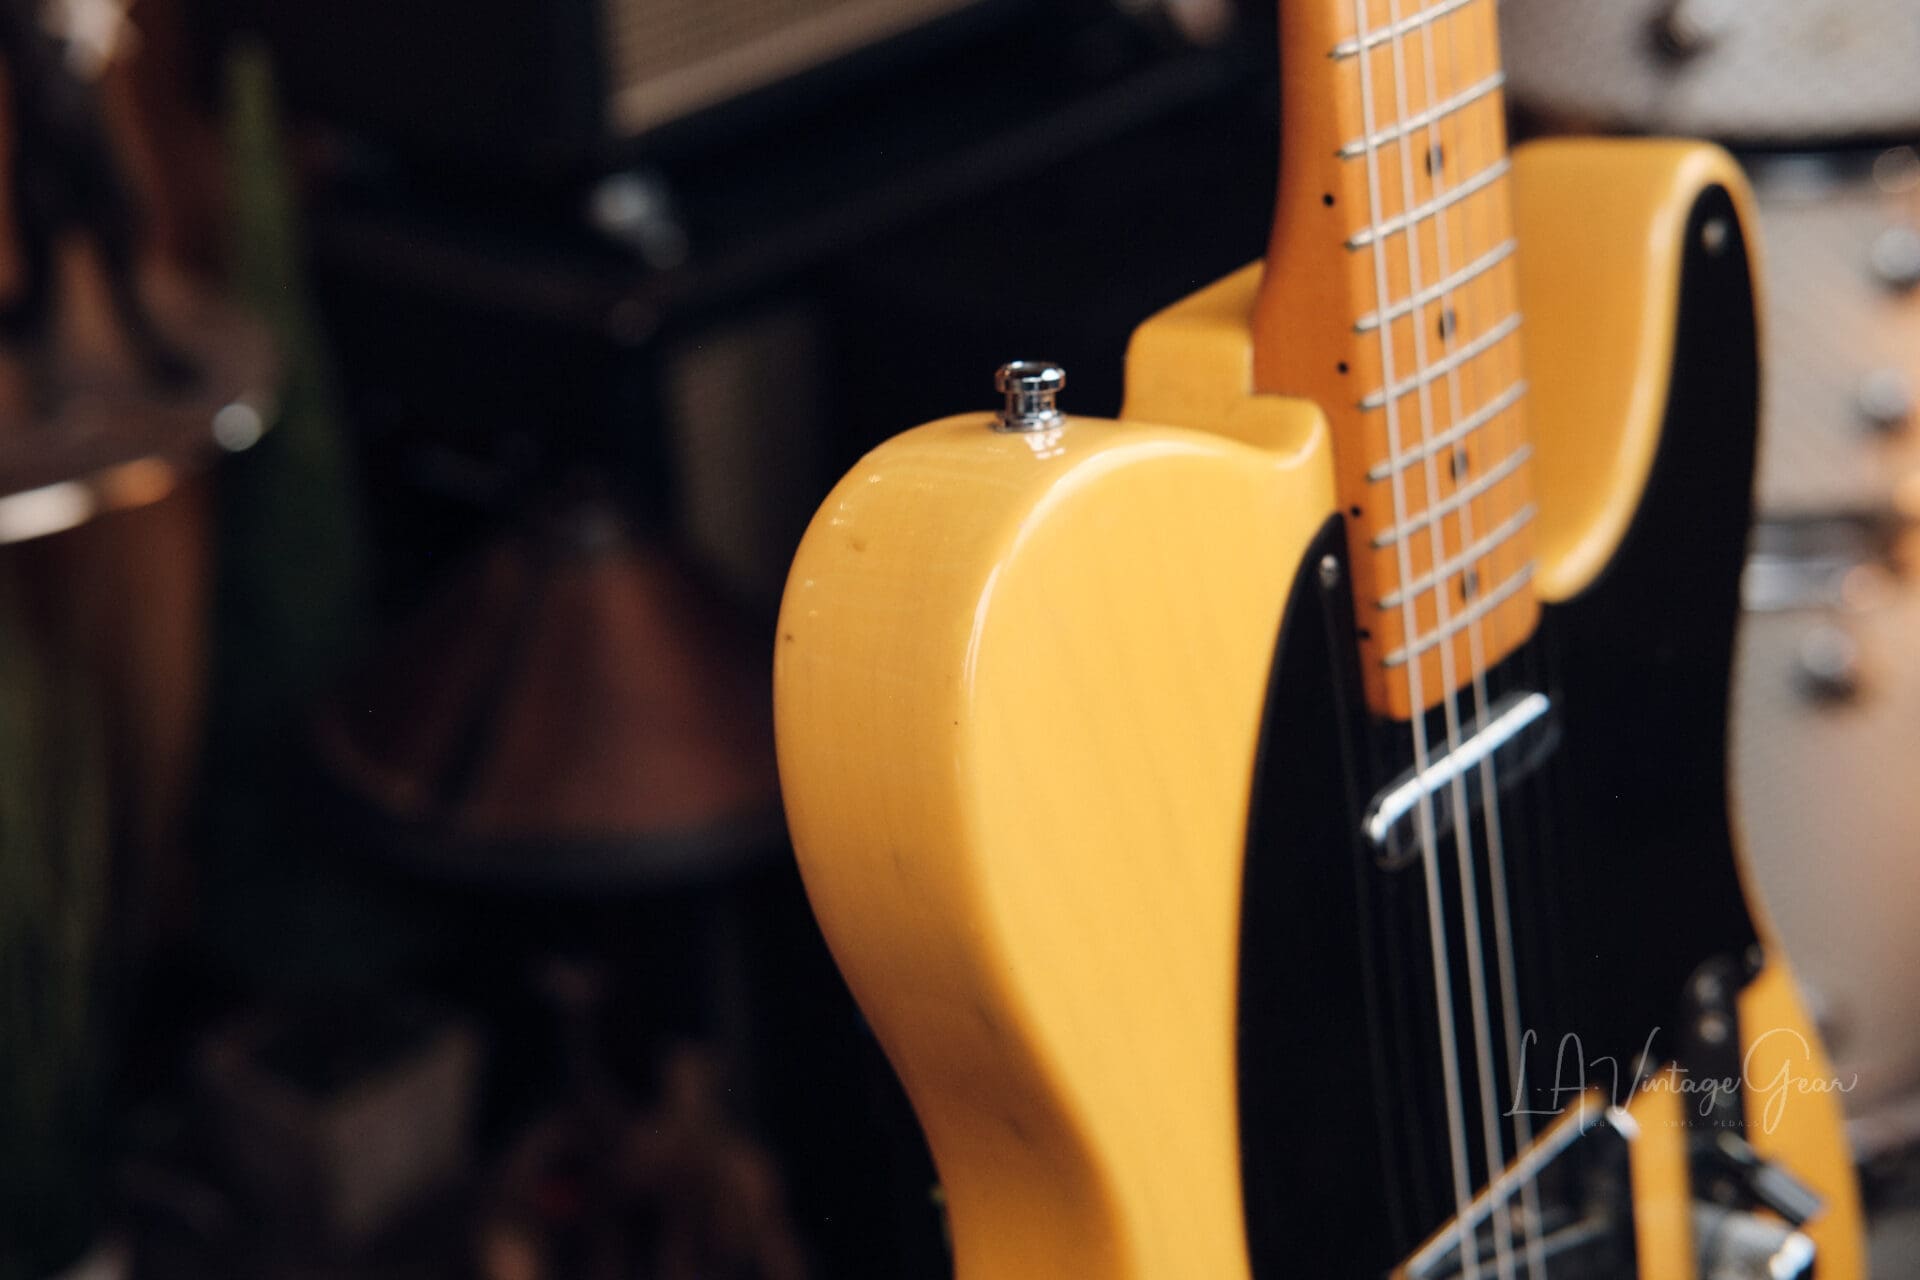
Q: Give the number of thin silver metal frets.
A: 9